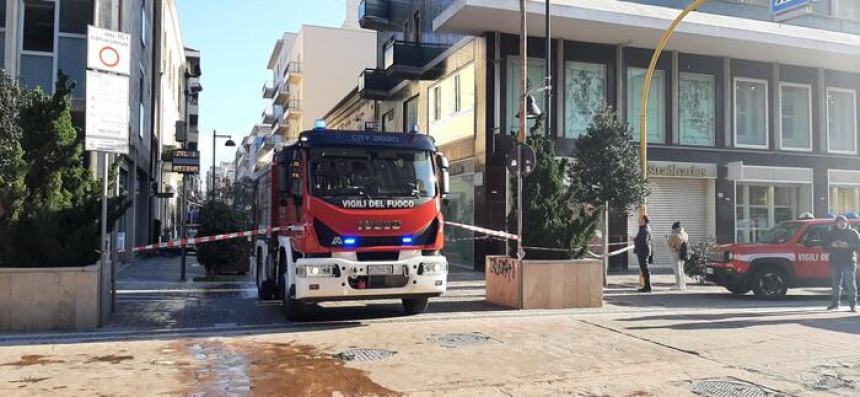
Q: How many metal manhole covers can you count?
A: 3